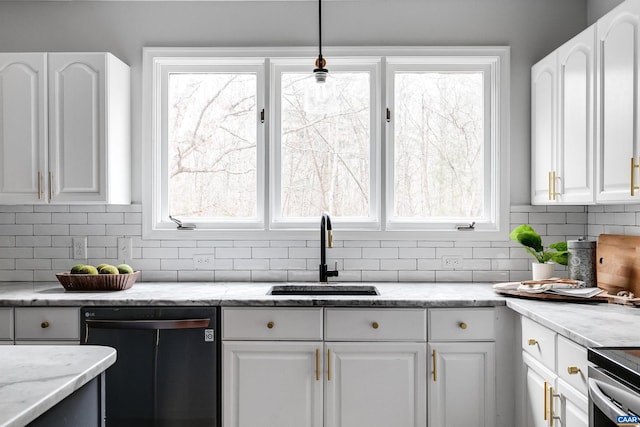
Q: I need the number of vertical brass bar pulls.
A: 10